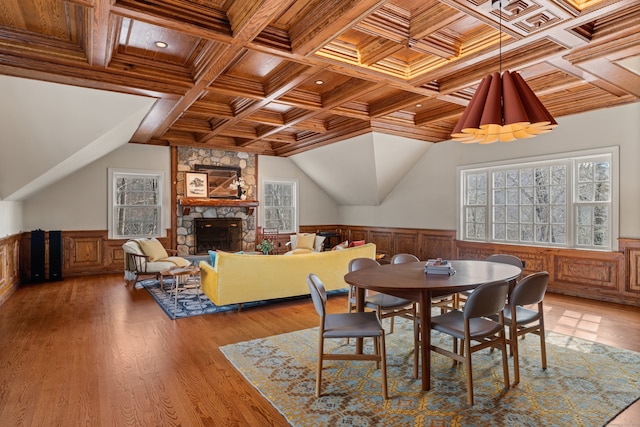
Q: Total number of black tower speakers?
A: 2